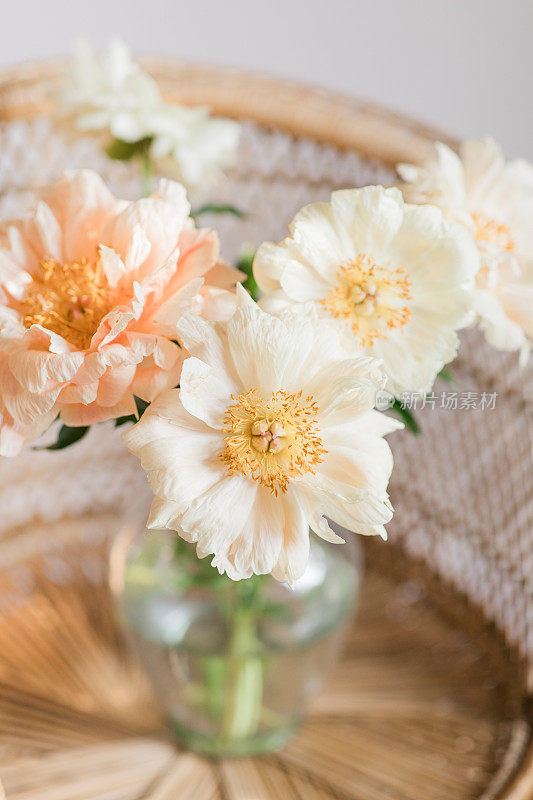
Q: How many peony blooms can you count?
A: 5